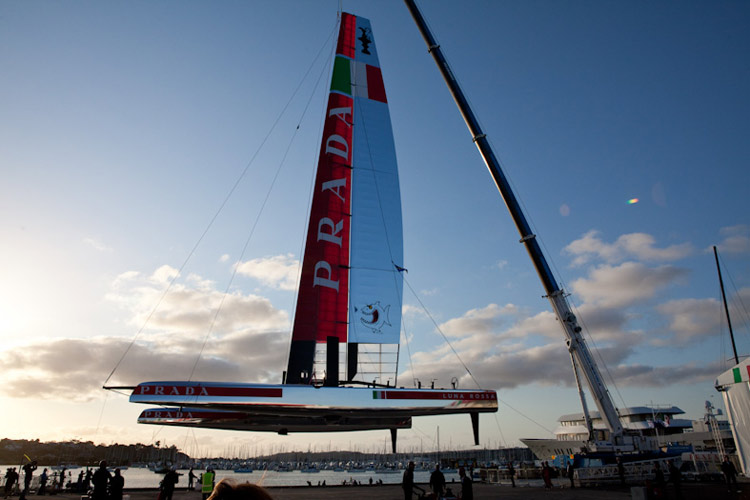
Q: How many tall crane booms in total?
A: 1